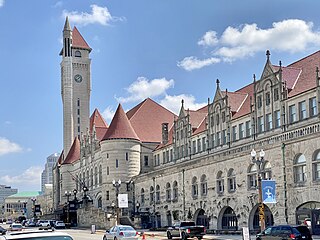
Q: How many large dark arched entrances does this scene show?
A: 4